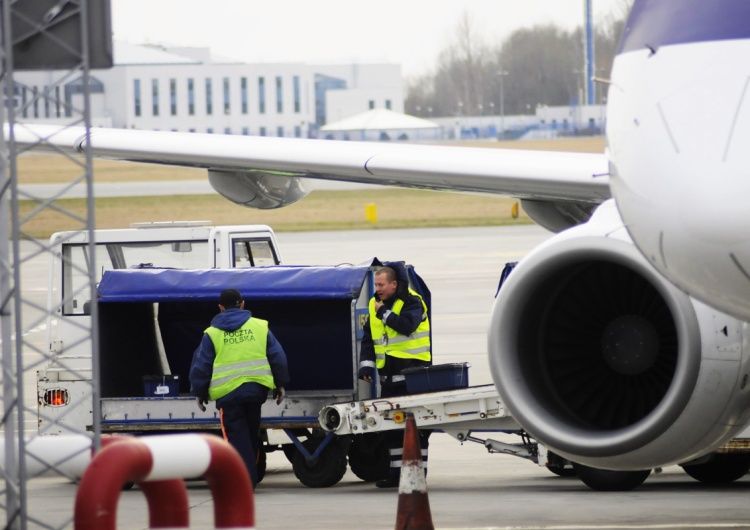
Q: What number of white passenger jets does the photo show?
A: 1